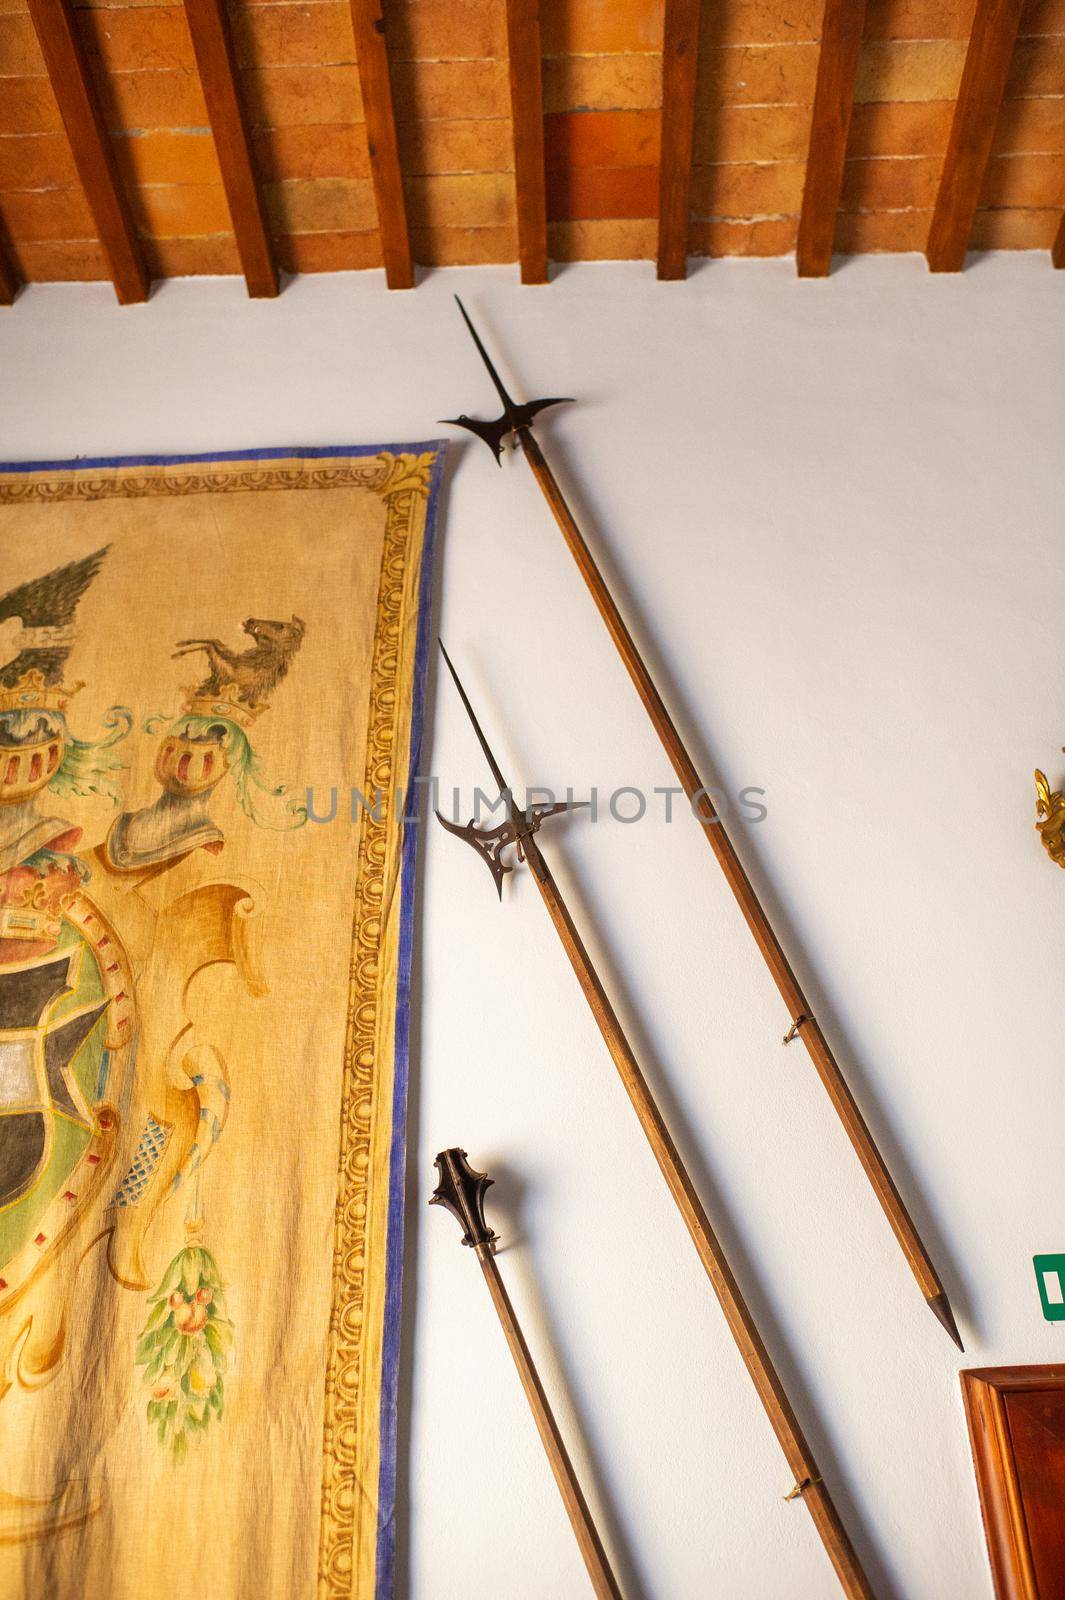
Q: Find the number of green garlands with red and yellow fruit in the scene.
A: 1